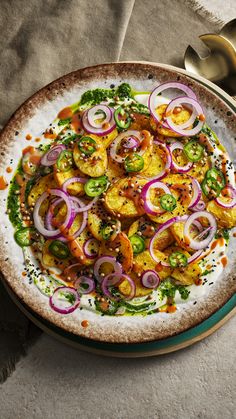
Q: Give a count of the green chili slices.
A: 14